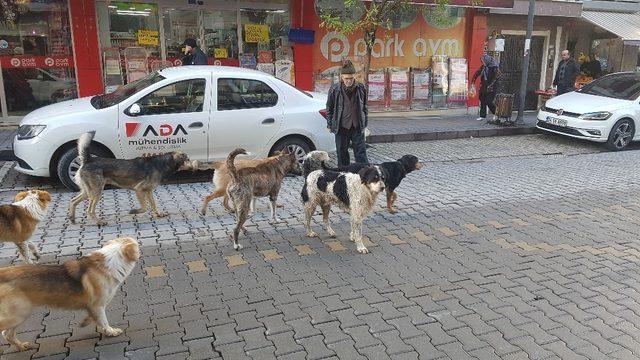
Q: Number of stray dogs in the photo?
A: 7